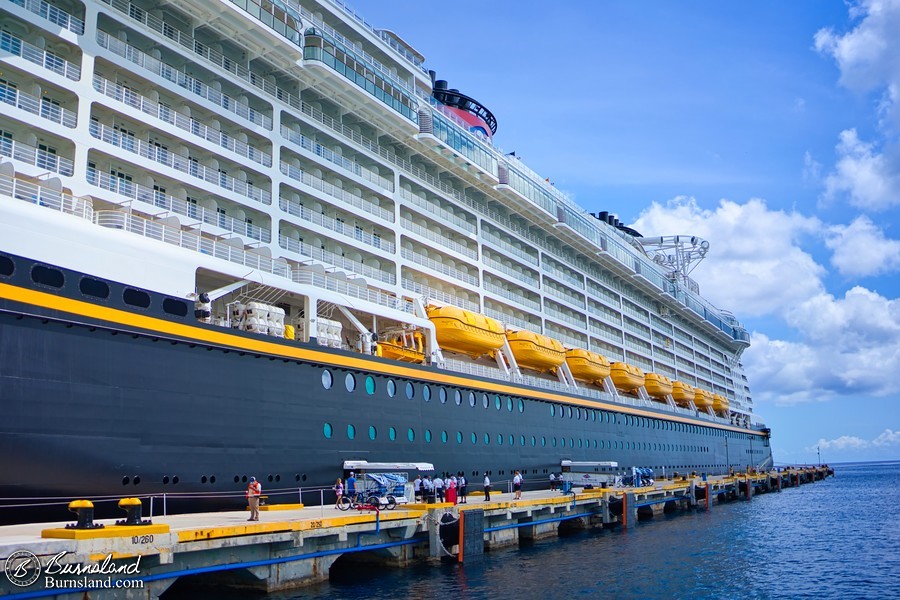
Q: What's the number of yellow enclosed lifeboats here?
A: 8